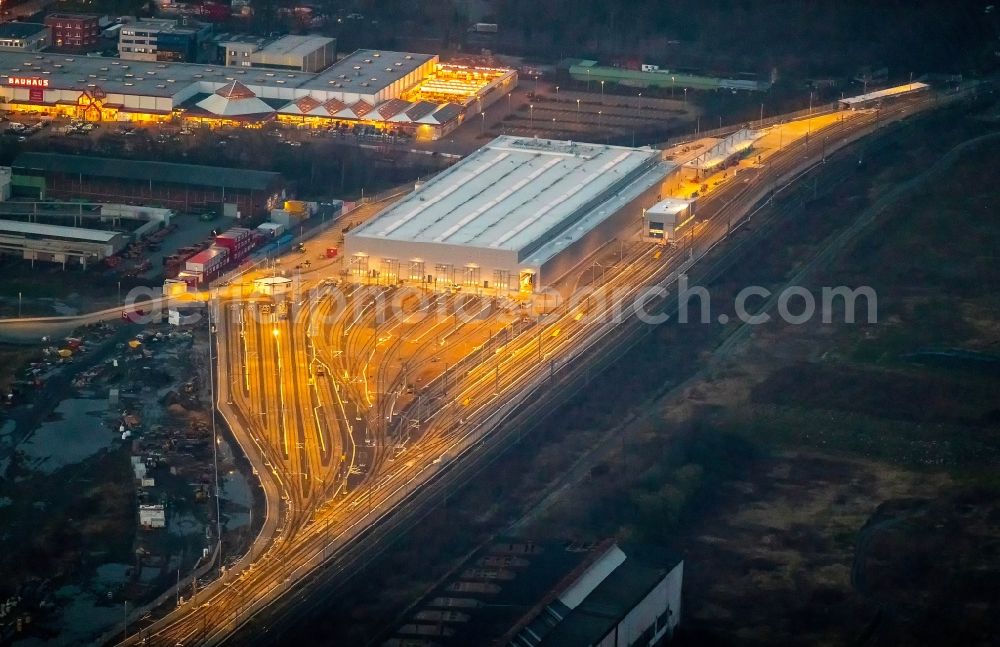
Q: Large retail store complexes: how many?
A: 1